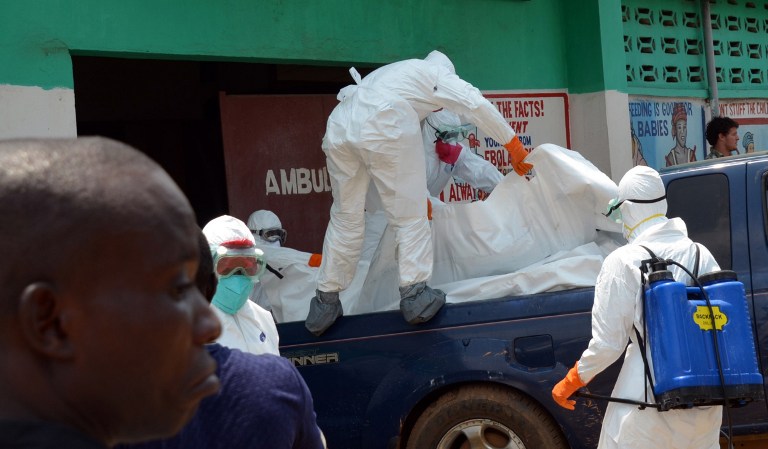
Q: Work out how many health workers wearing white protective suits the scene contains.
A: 5